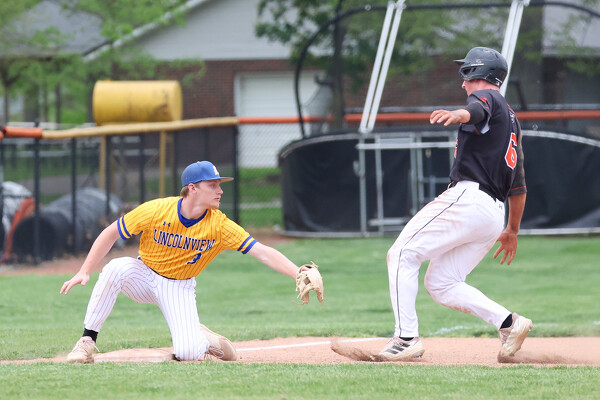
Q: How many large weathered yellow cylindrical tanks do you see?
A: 1